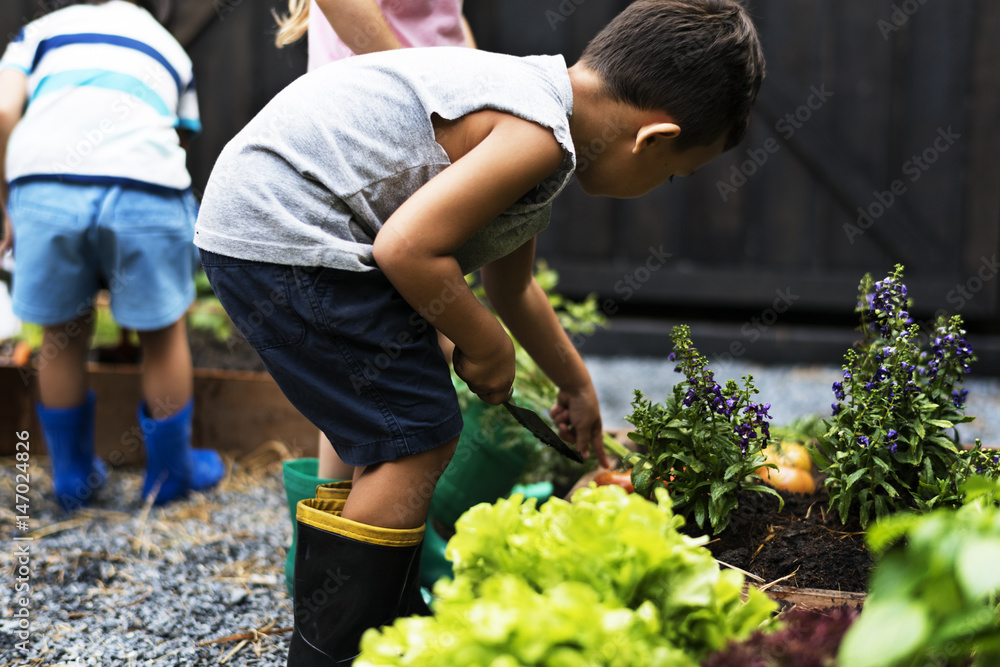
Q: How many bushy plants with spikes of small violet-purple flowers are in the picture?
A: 2